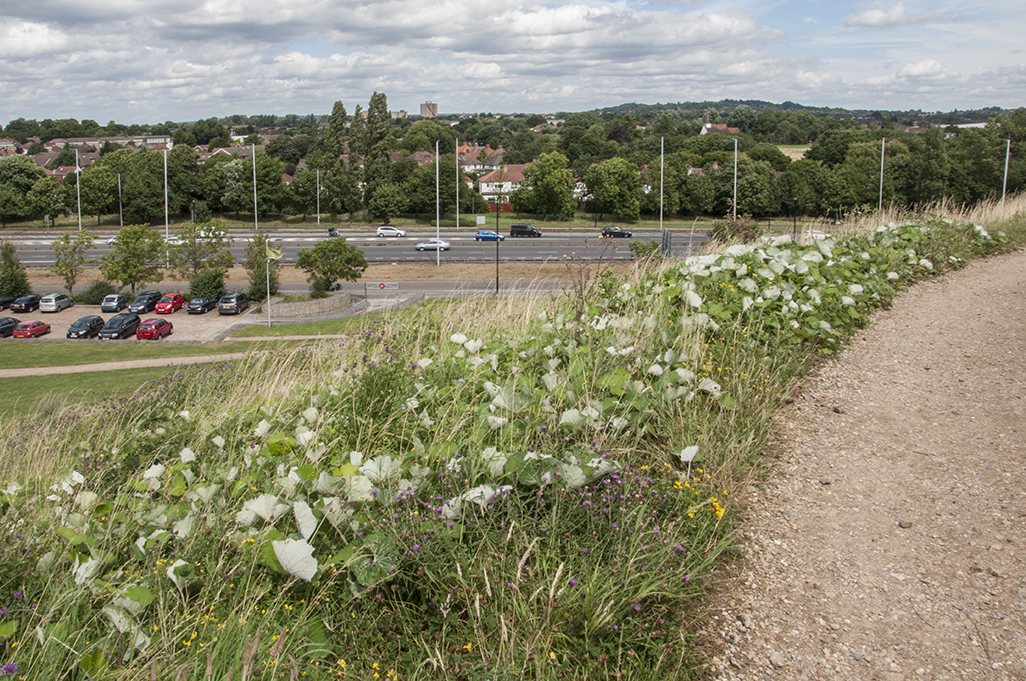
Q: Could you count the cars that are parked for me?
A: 13